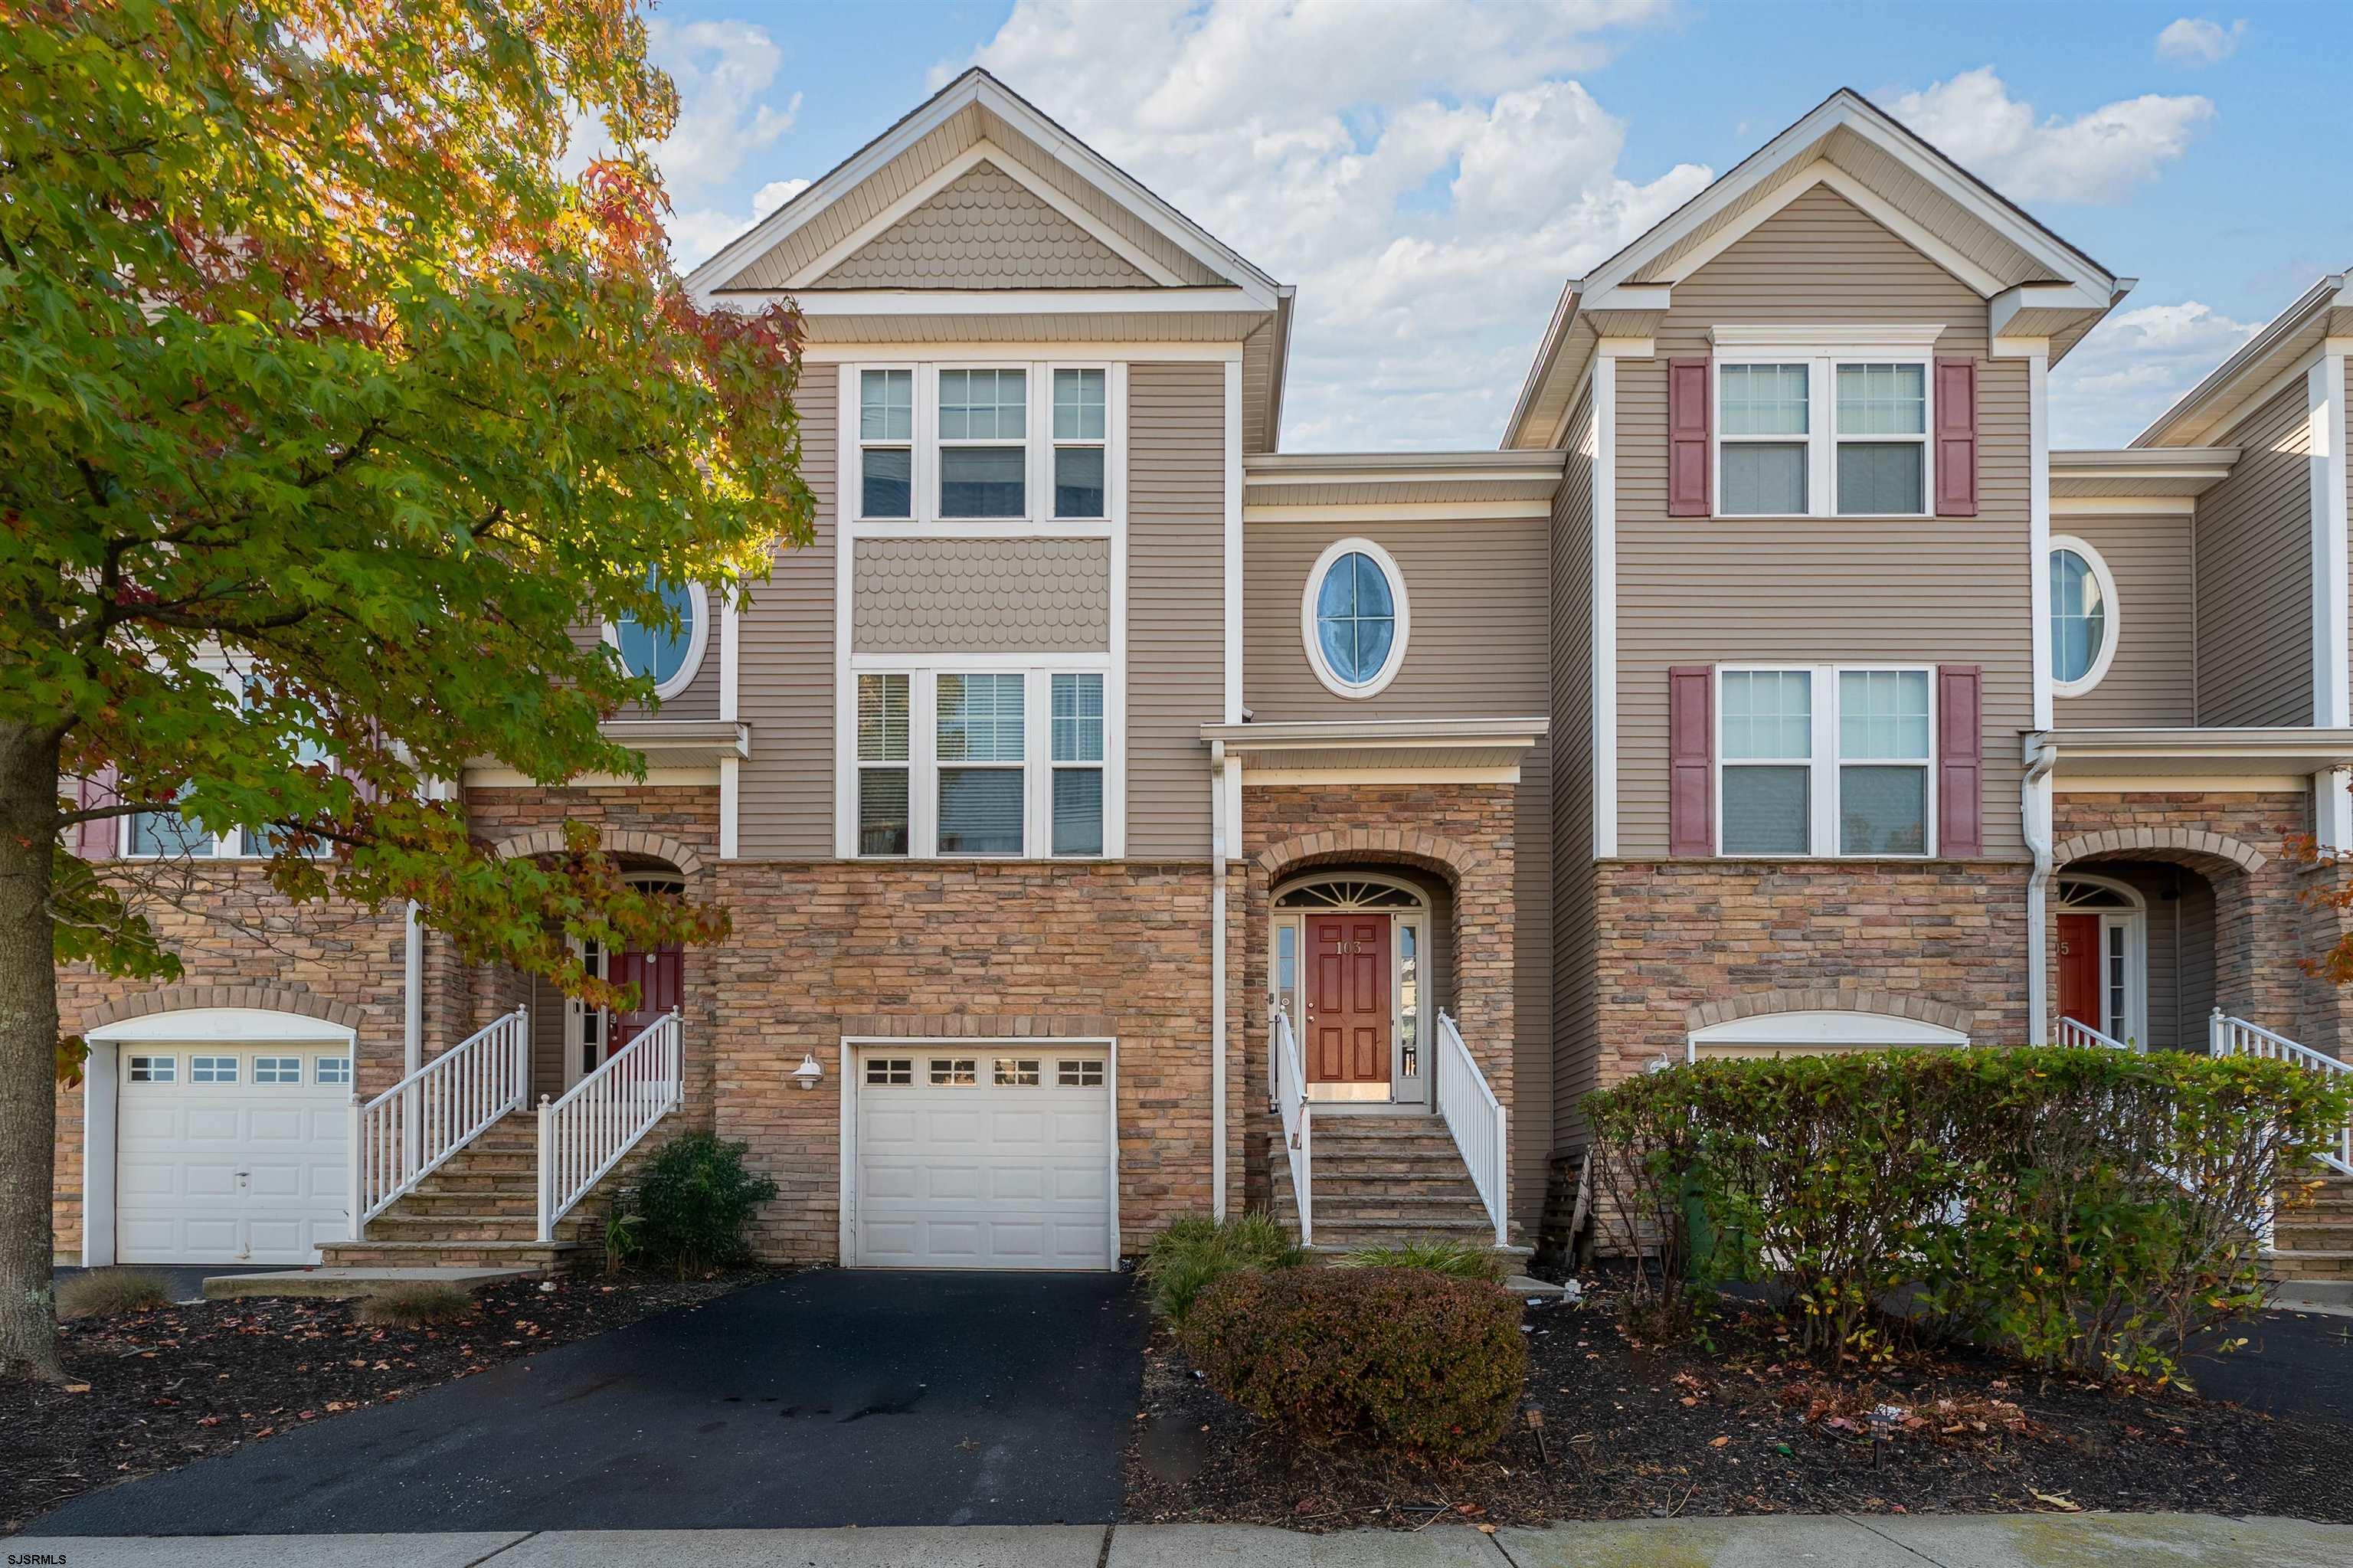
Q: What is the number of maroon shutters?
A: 6